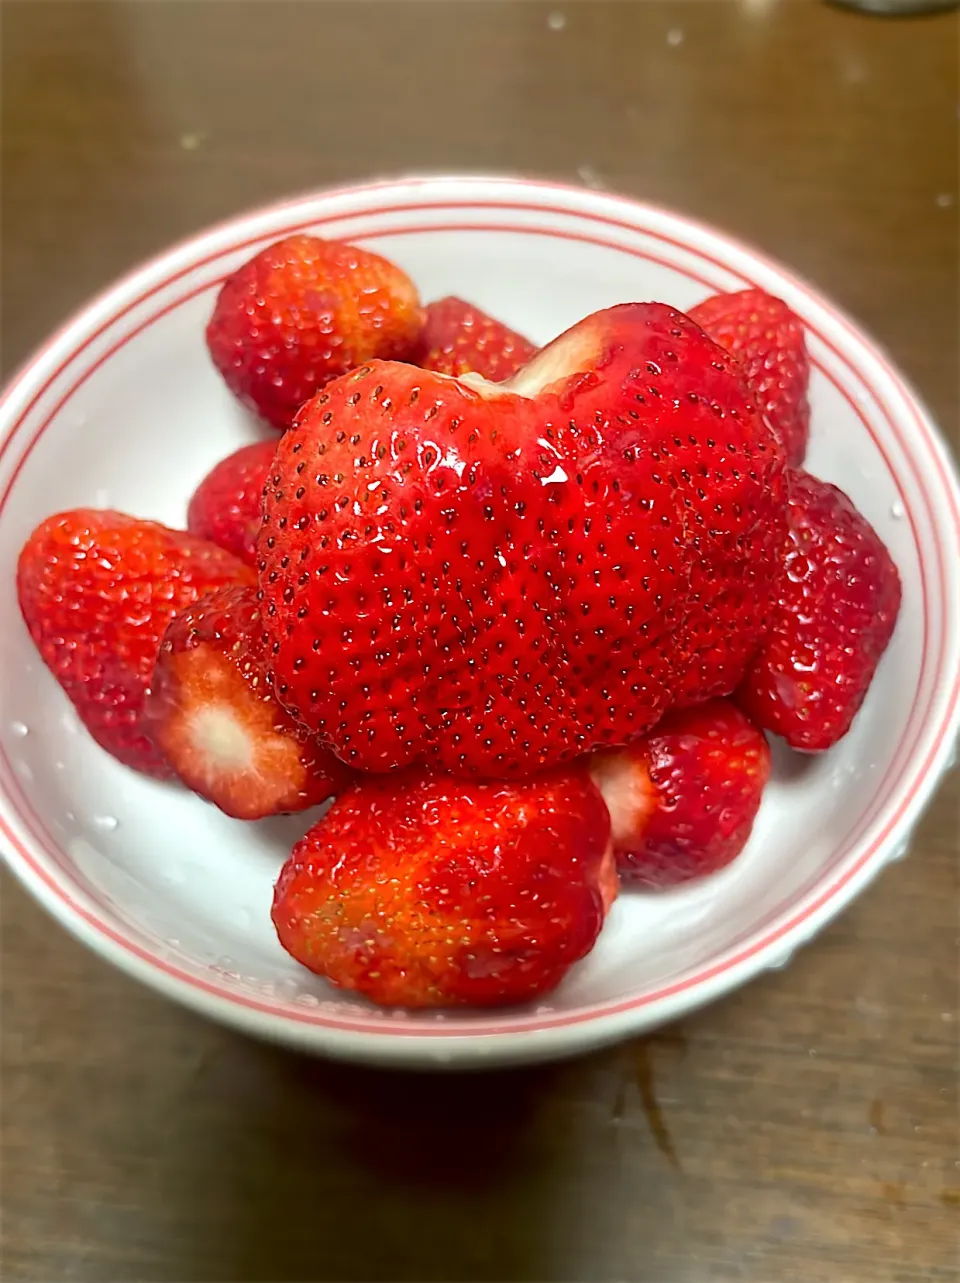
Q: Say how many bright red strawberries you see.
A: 10